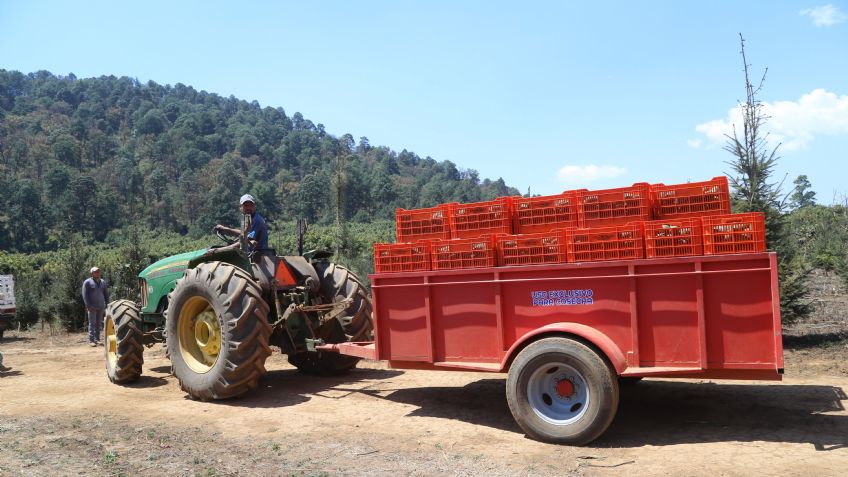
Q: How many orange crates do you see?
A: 11